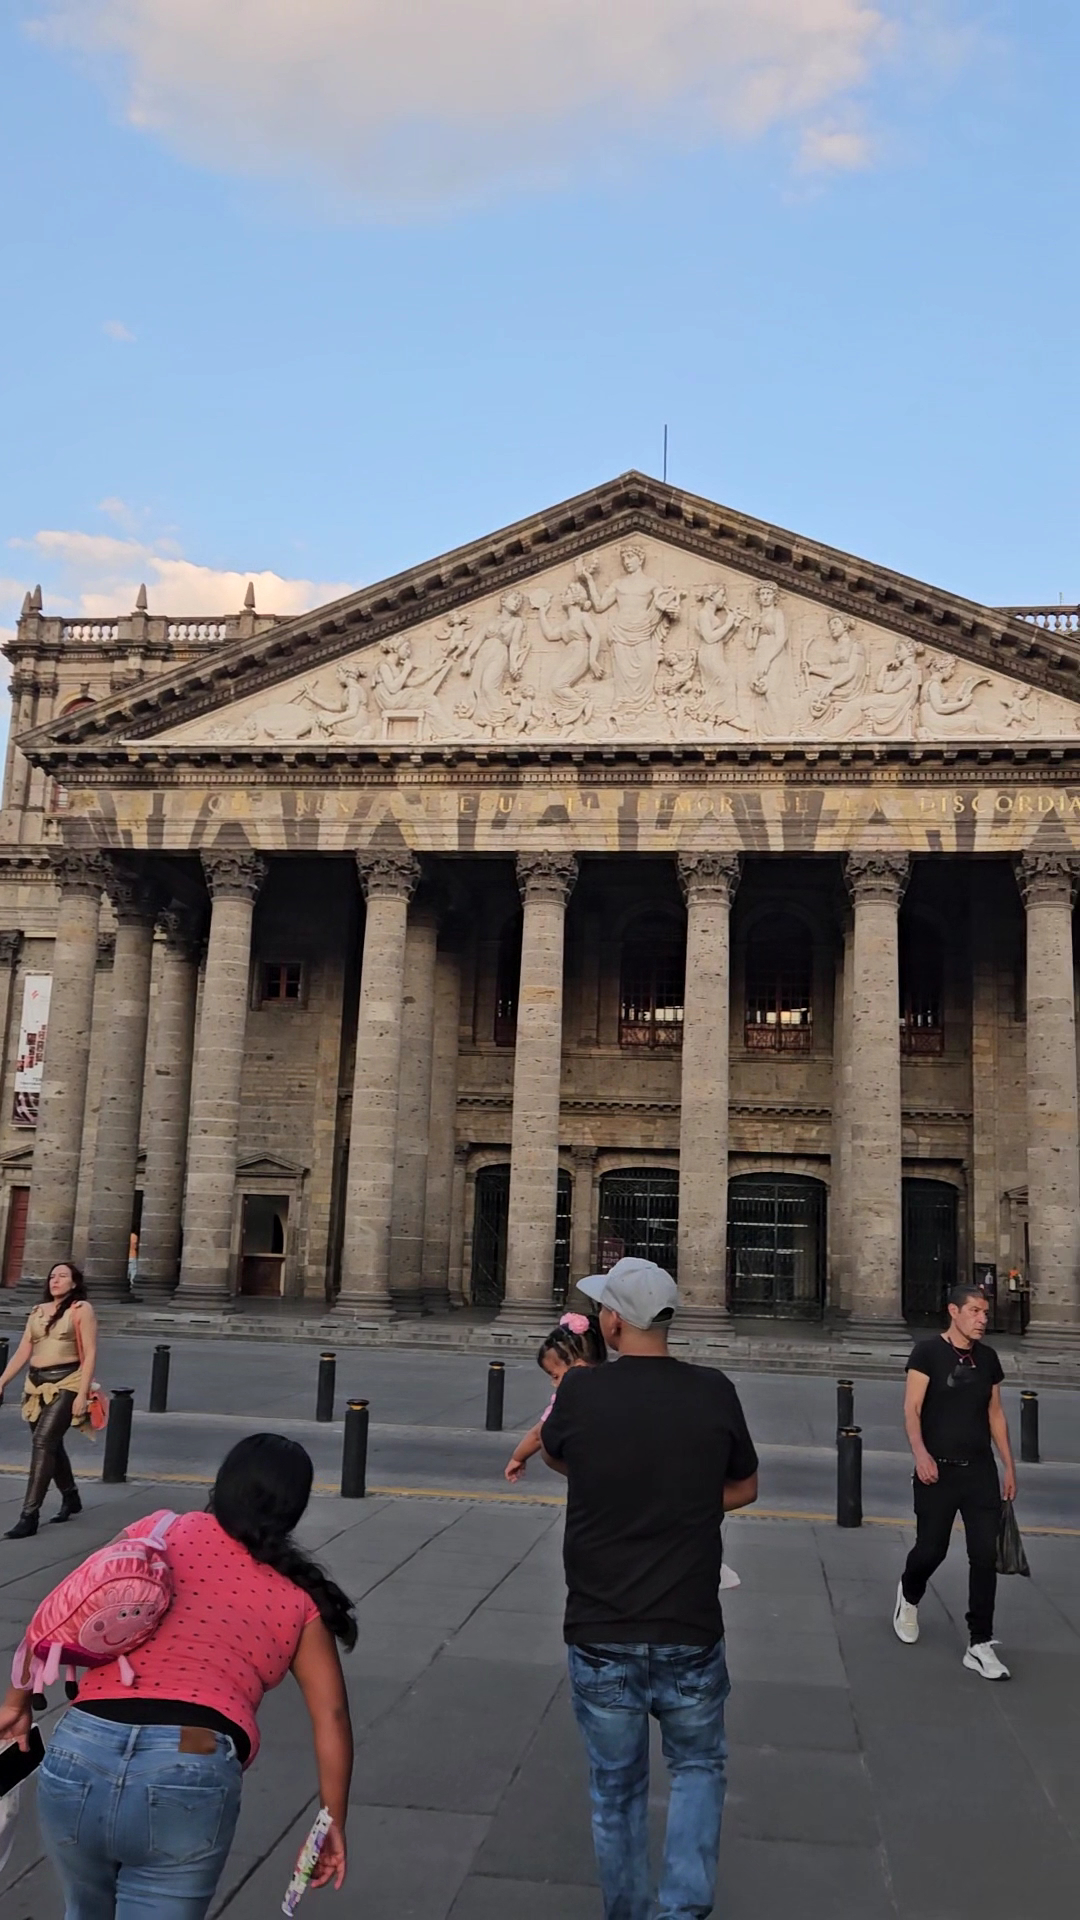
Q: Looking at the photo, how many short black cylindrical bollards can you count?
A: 9